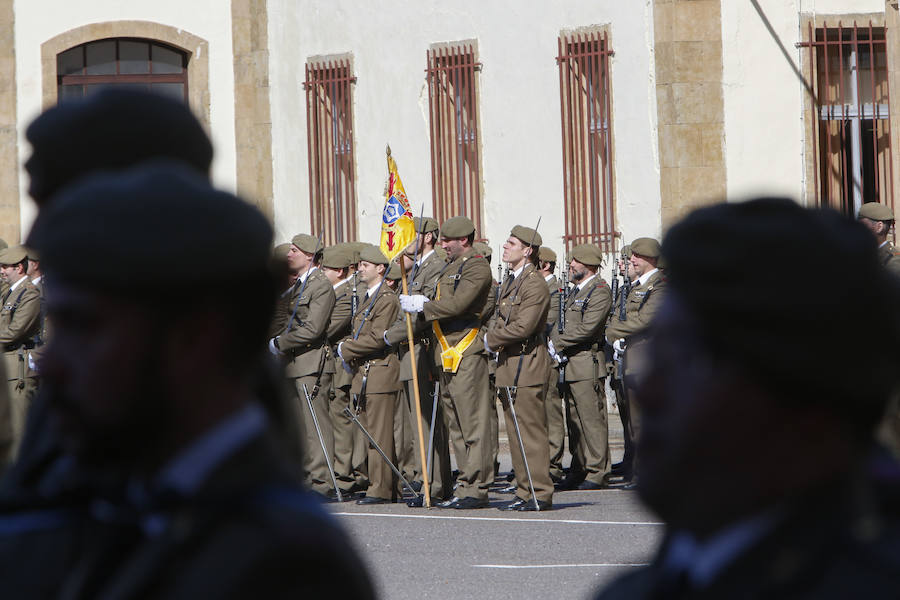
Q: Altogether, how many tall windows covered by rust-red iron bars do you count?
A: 4